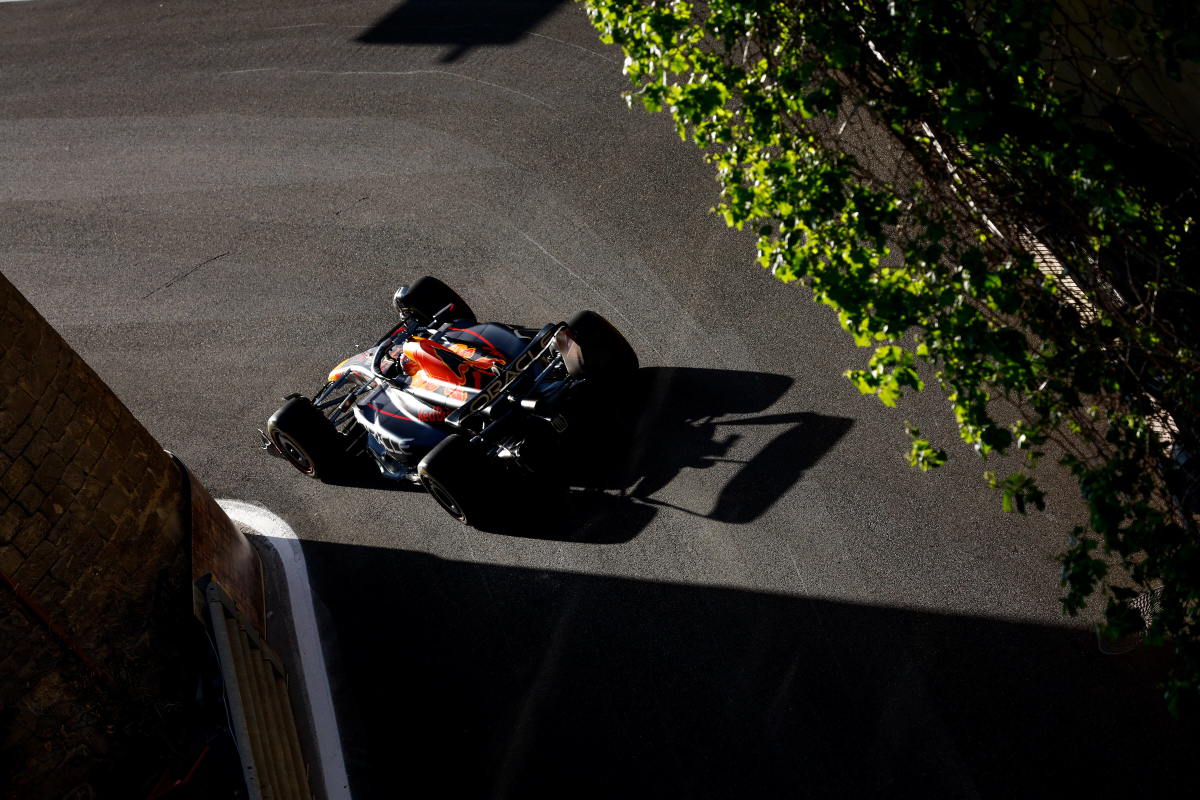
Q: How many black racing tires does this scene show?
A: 4